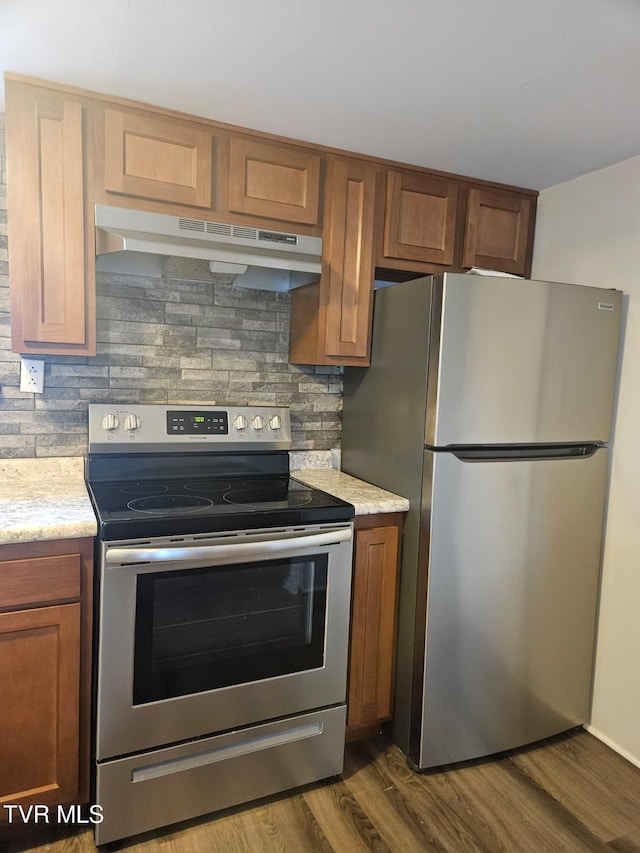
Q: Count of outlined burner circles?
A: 5